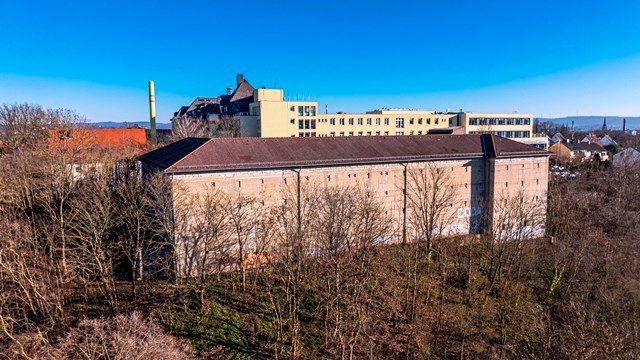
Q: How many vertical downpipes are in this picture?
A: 2